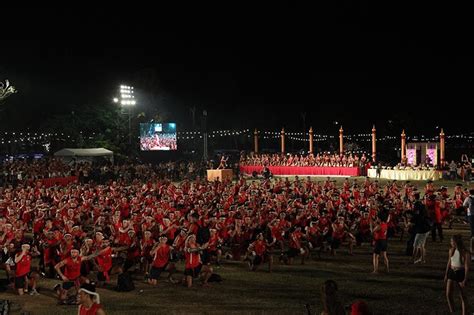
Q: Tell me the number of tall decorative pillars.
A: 7